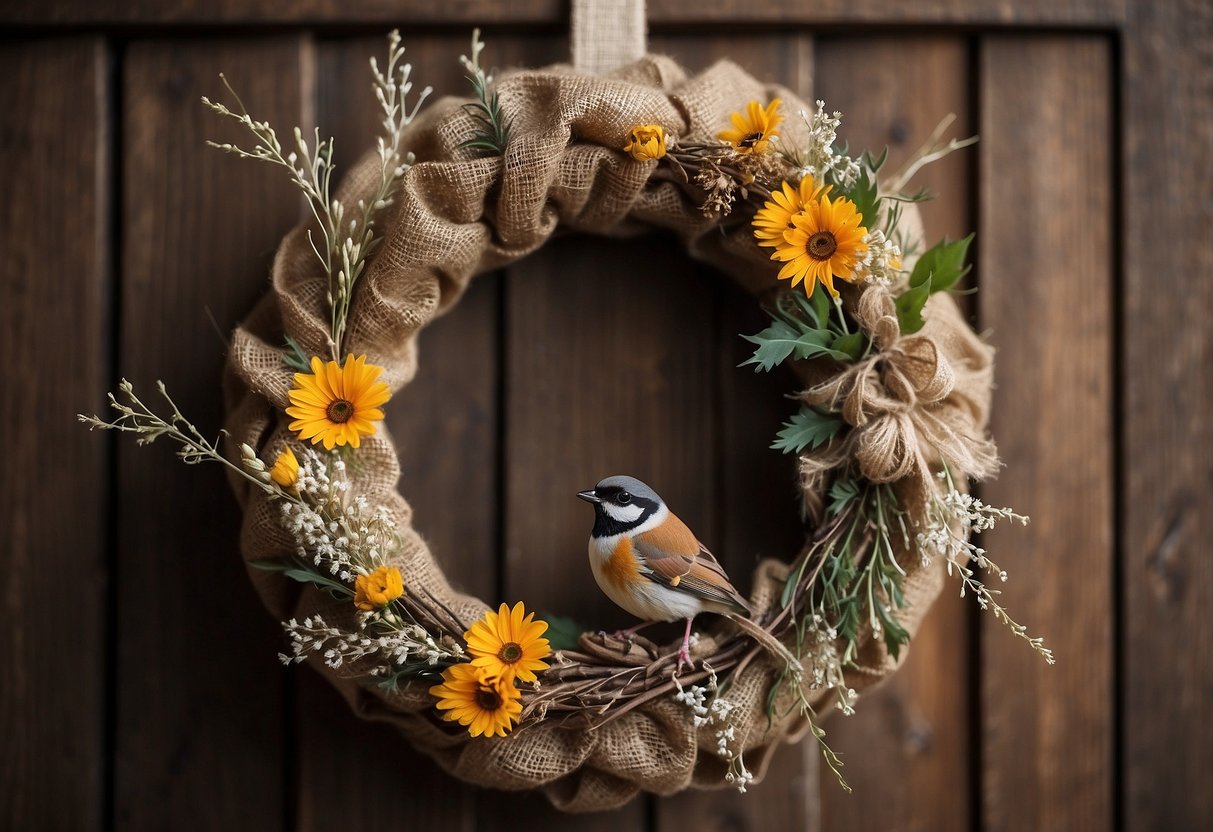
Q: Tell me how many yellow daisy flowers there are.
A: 6